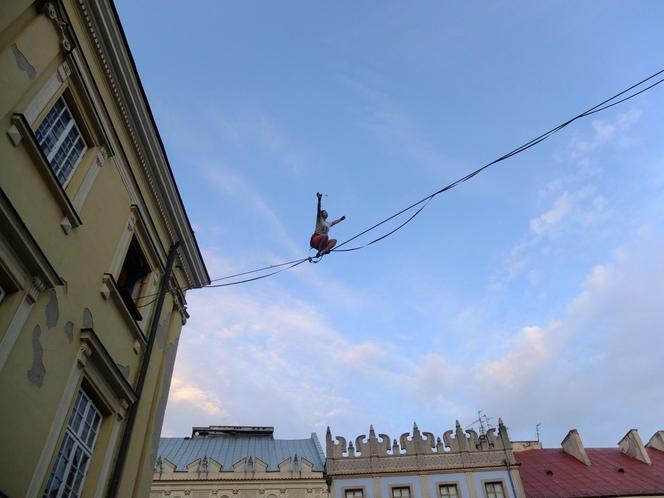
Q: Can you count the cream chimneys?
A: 3